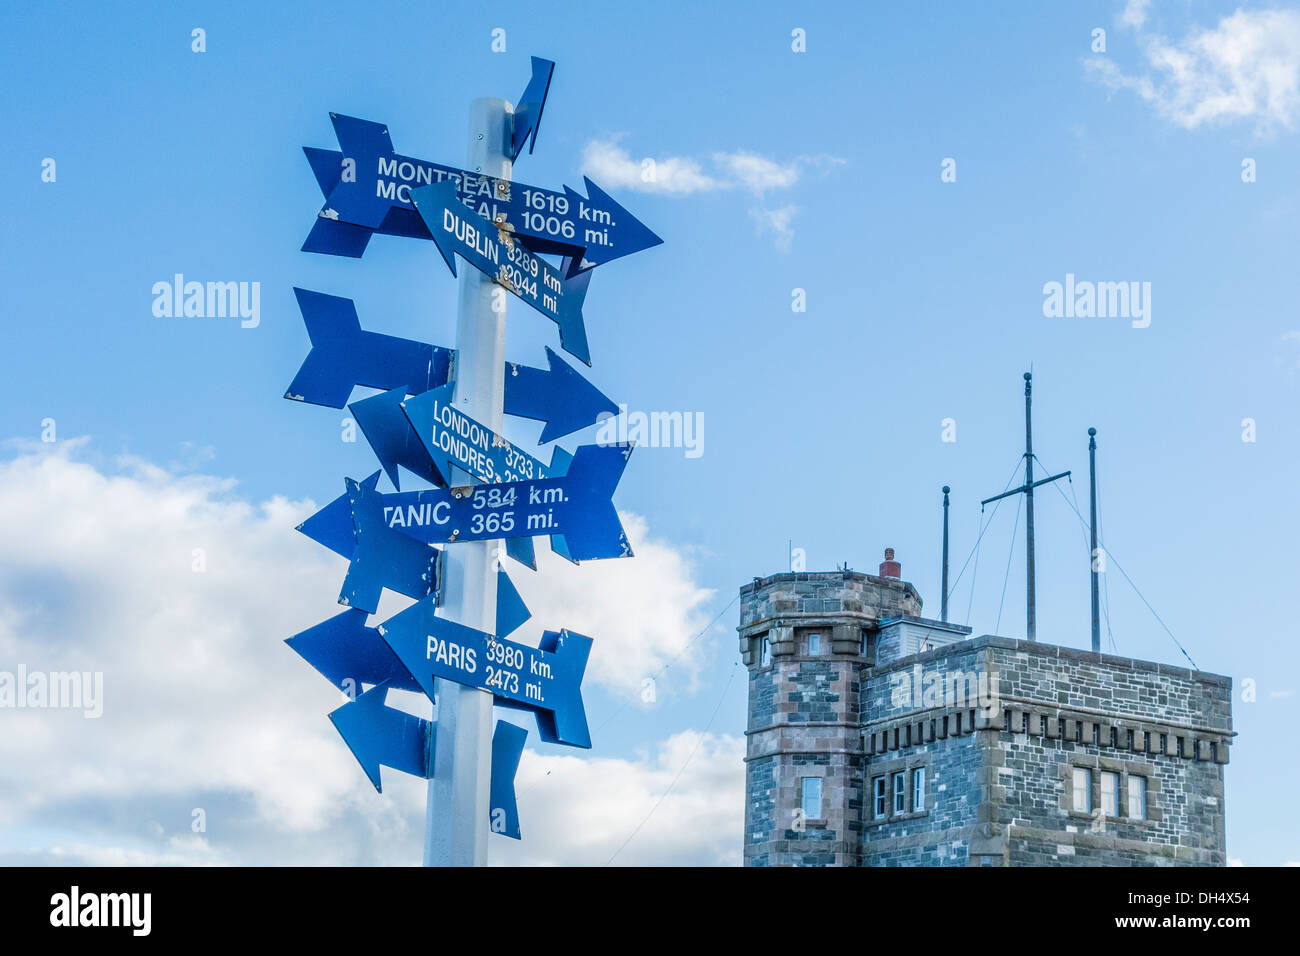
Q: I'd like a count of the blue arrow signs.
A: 12